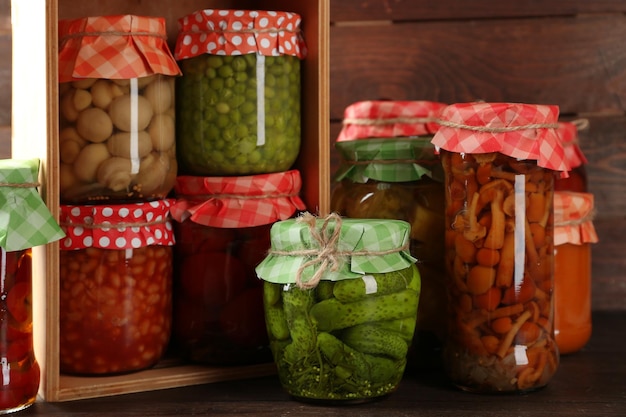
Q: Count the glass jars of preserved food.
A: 11